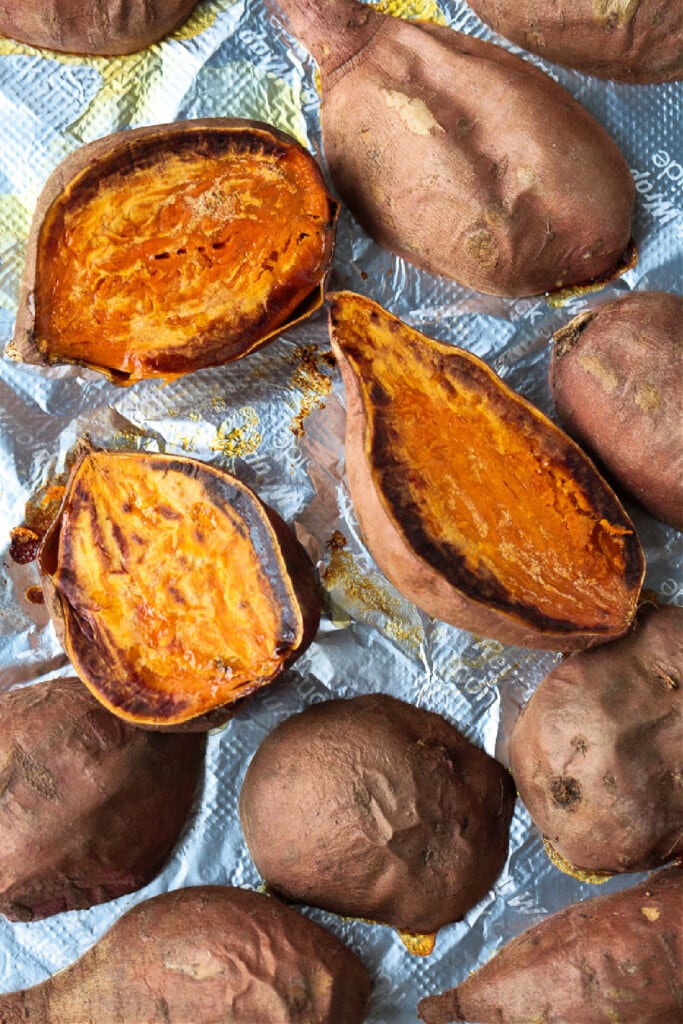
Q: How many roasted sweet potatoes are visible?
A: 12